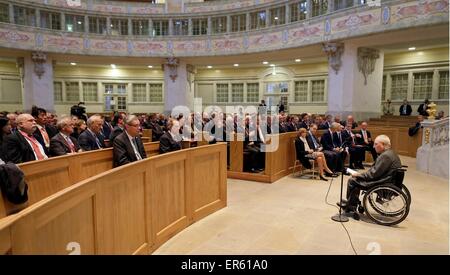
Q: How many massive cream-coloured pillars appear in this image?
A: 3